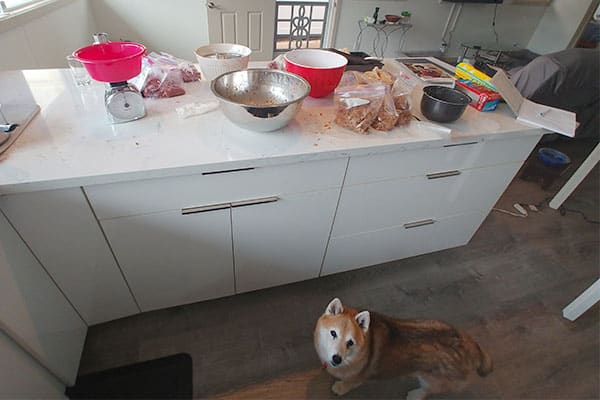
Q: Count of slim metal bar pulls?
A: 6